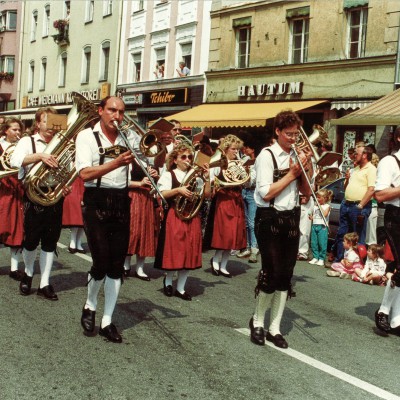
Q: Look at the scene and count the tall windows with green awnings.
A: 3